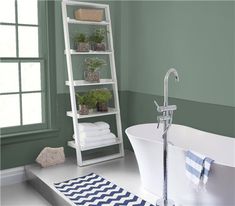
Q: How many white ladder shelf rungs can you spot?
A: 5